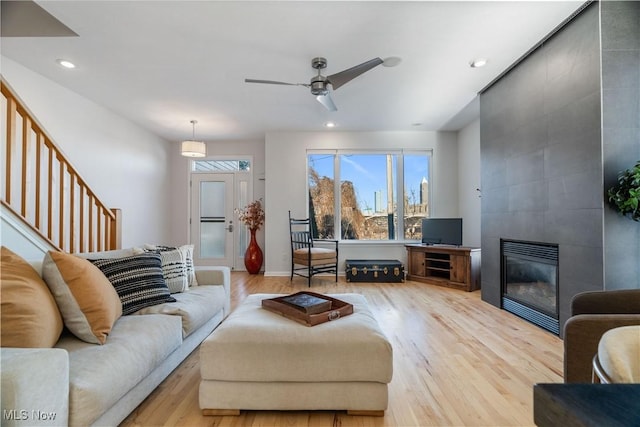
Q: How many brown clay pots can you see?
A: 1